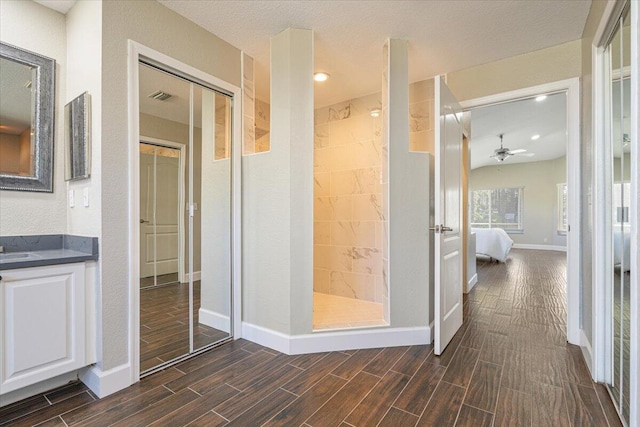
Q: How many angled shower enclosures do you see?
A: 1